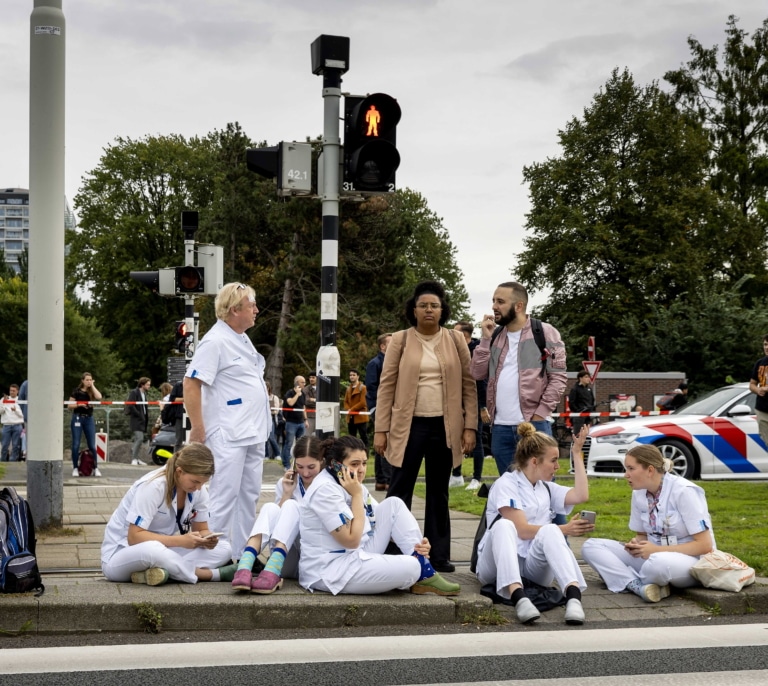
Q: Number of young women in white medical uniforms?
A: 5